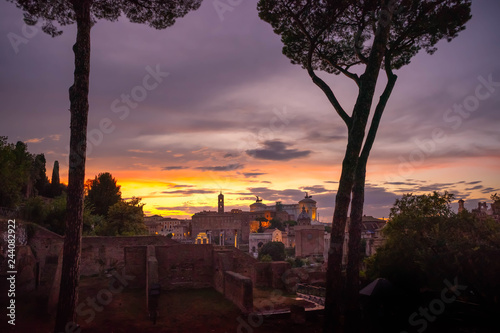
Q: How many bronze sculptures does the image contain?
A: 2